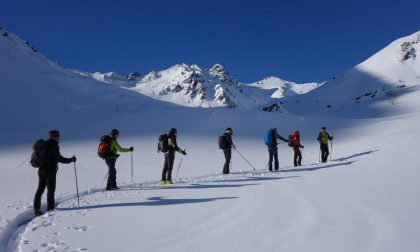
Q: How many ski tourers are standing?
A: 7